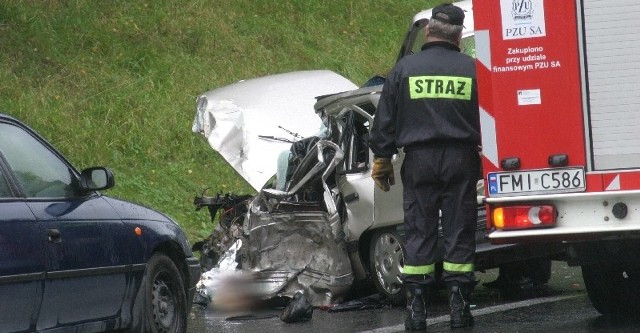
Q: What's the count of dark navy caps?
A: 1